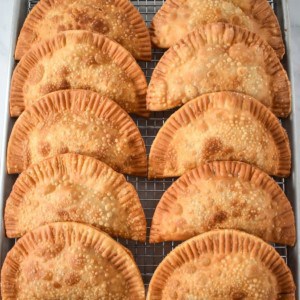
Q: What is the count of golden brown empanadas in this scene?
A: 10